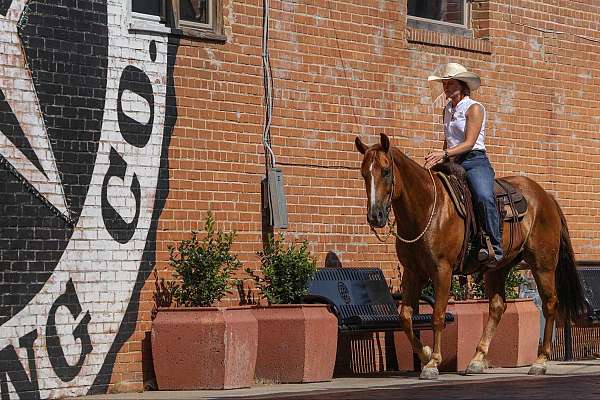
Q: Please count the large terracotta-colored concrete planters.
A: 4